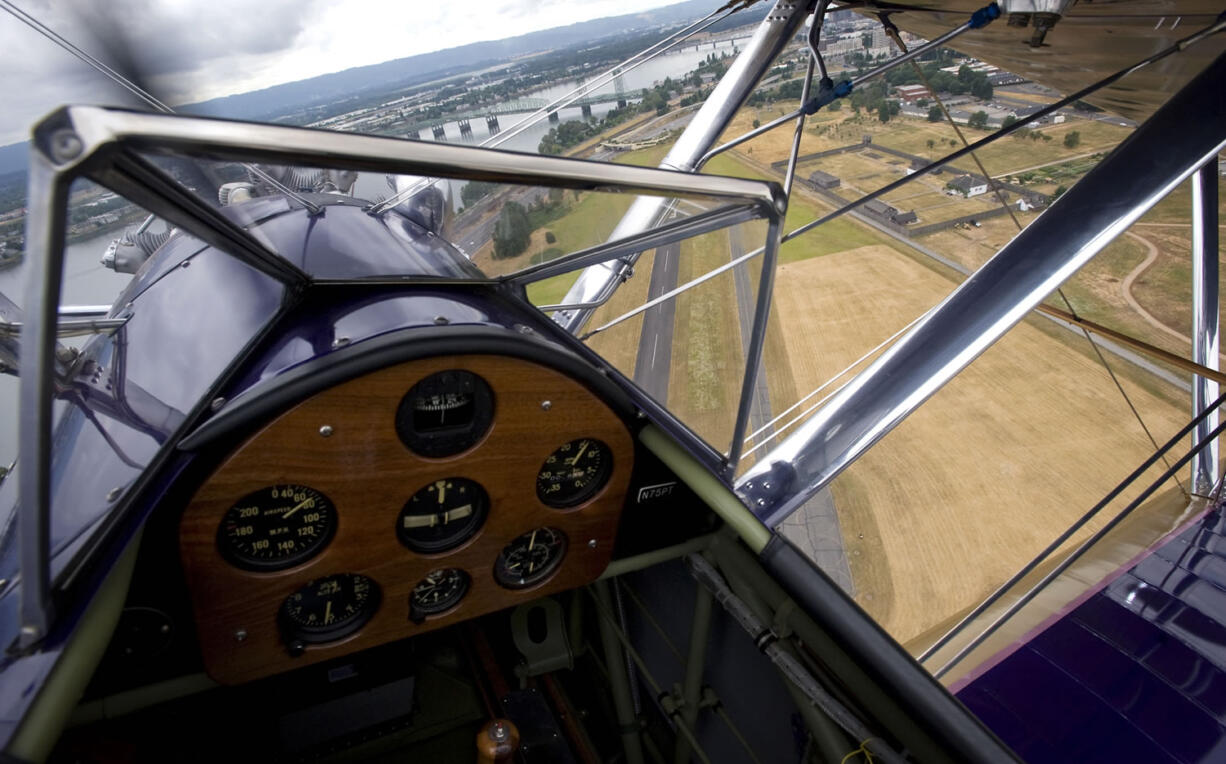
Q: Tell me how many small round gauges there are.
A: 7